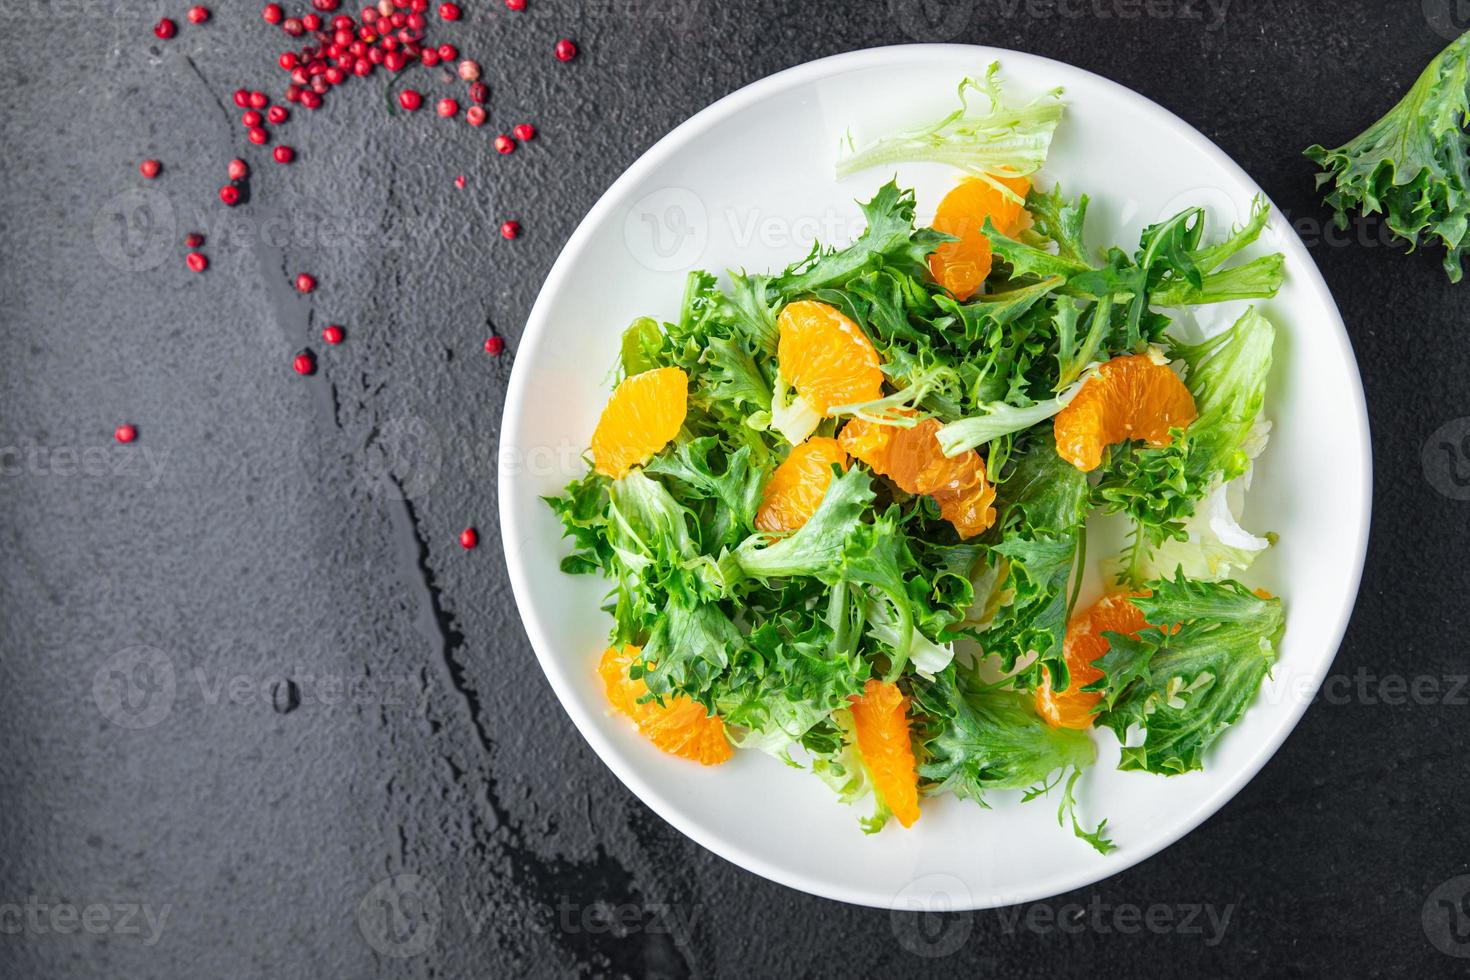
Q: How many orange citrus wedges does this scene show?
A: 9